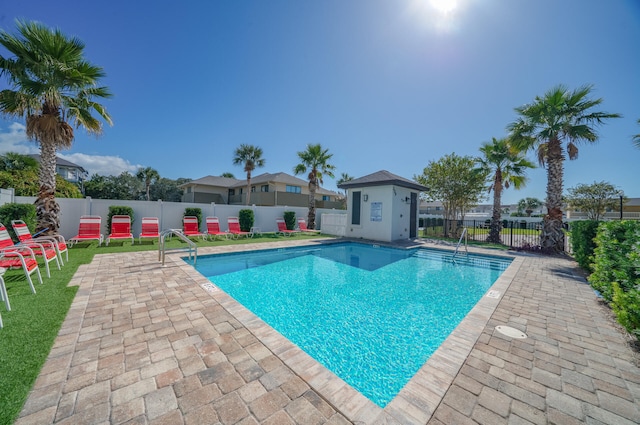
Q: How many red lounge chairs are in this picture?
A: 11